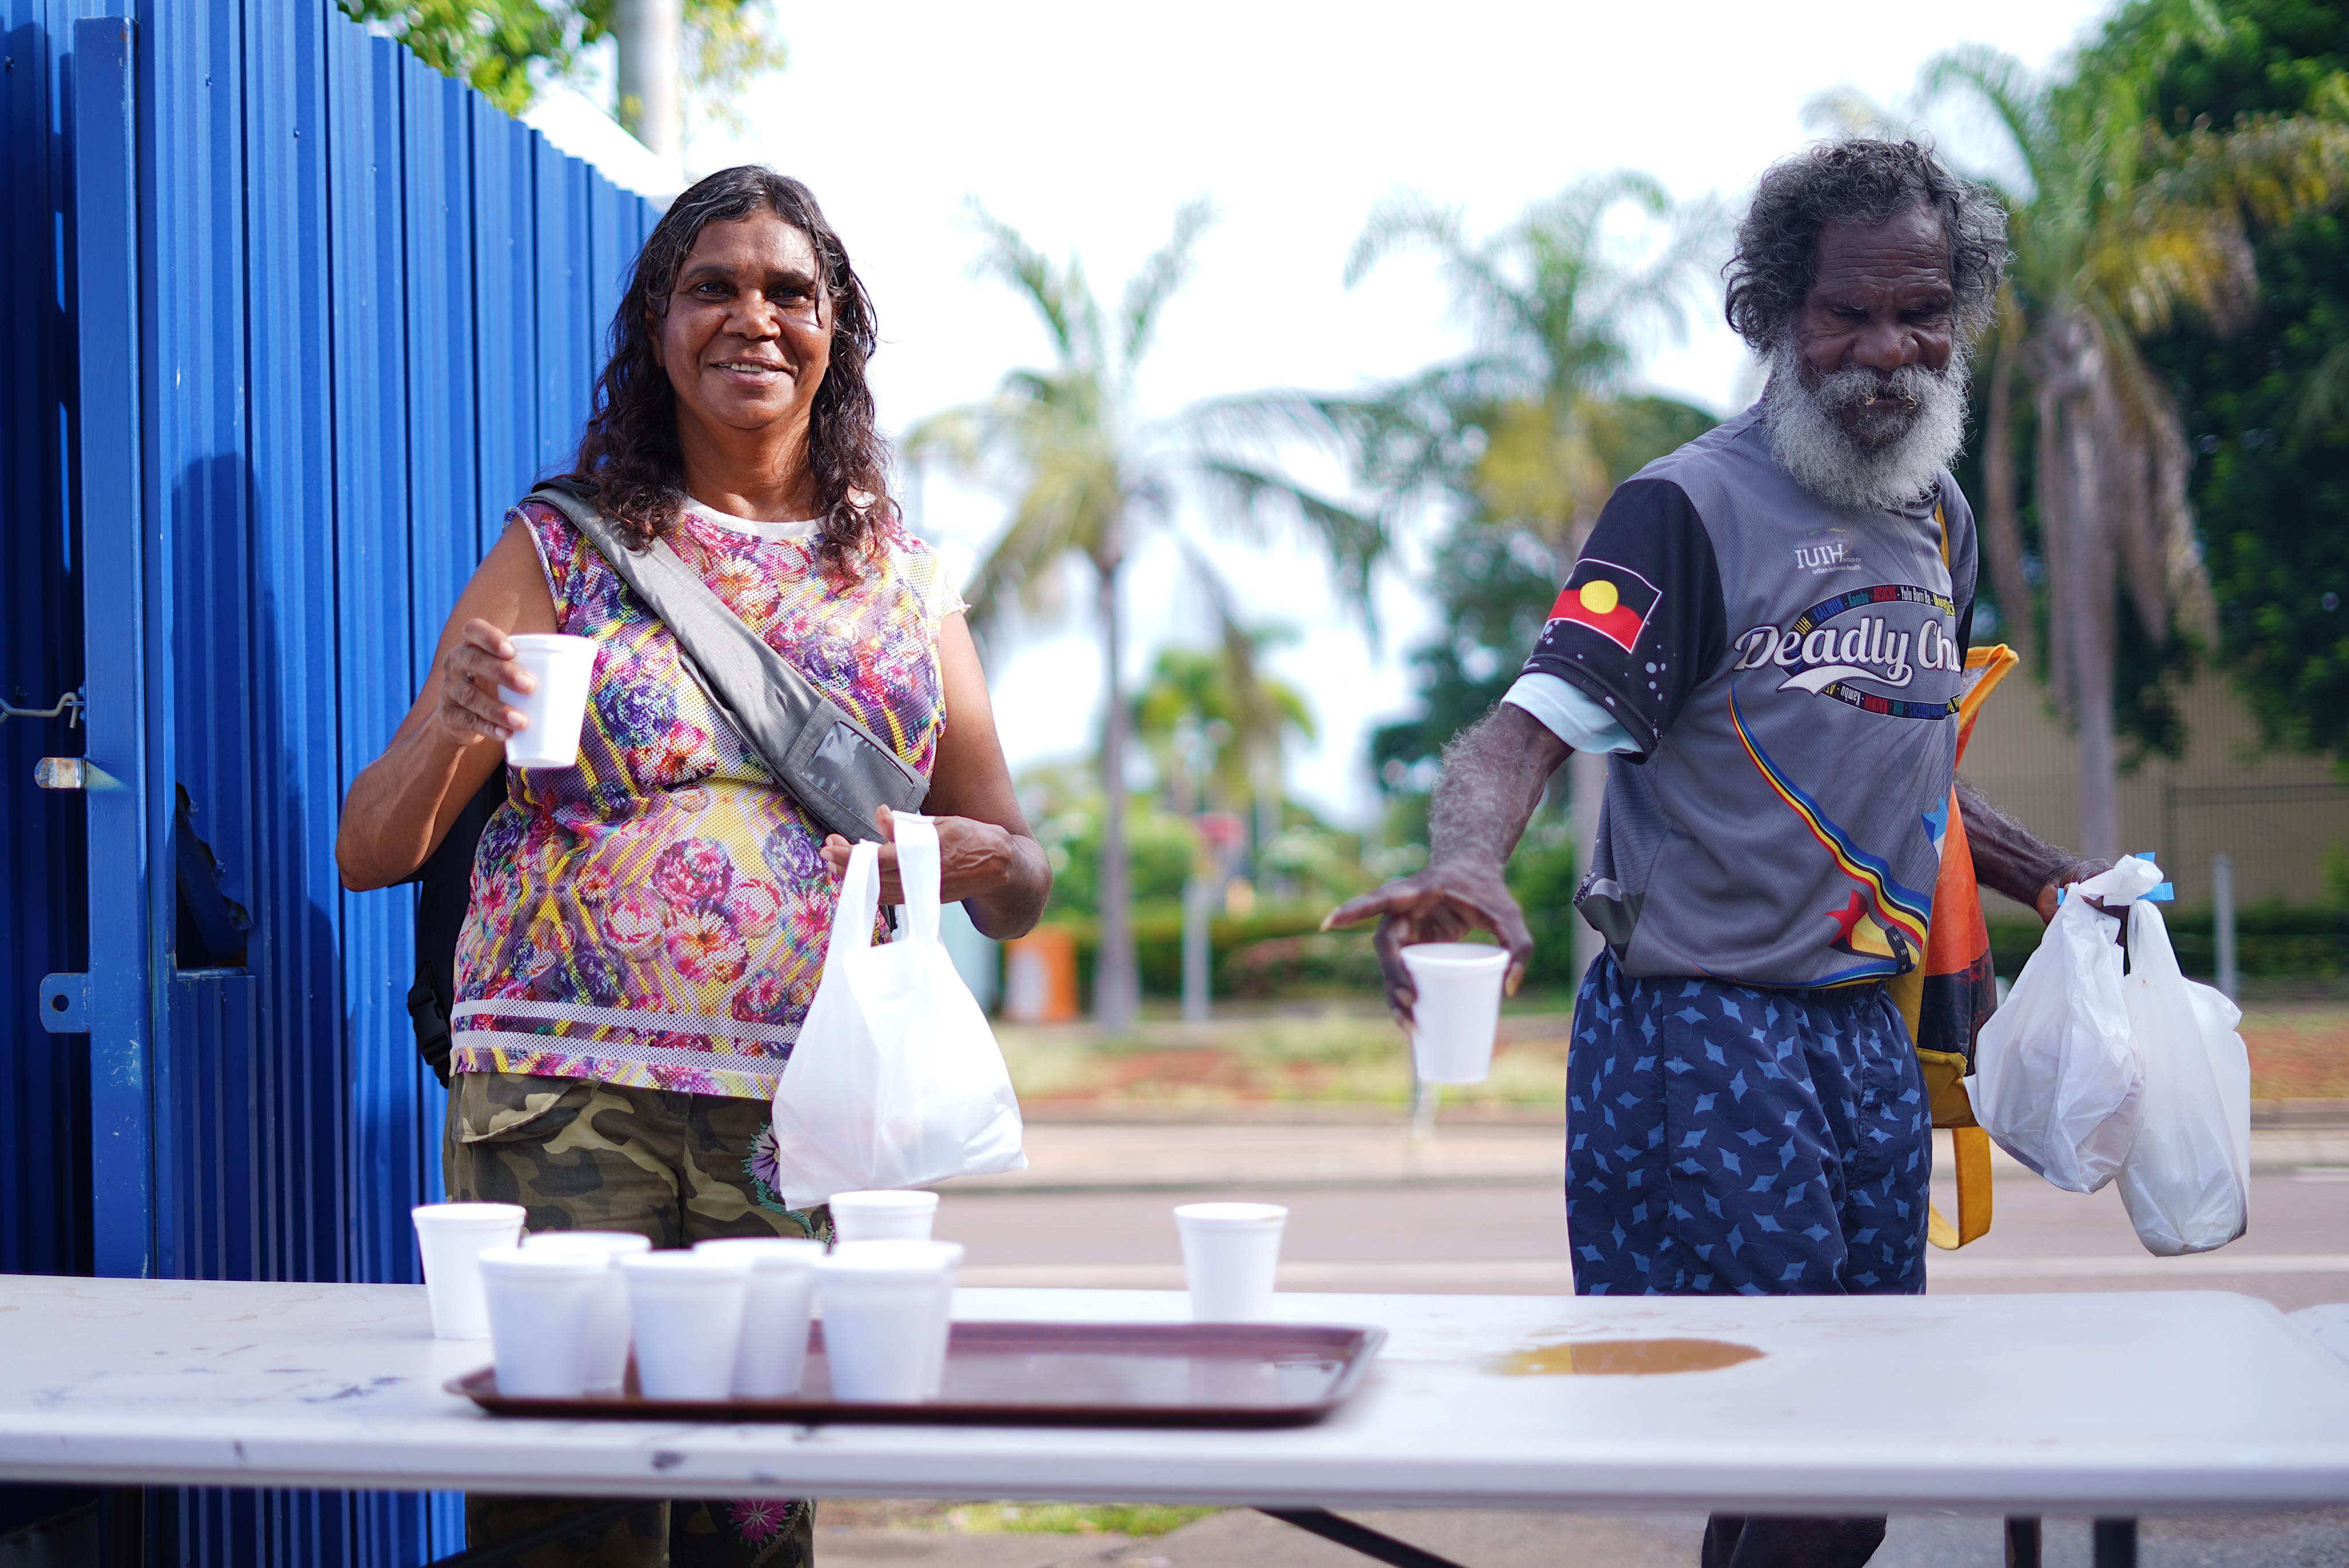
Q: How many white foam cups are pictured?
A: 11